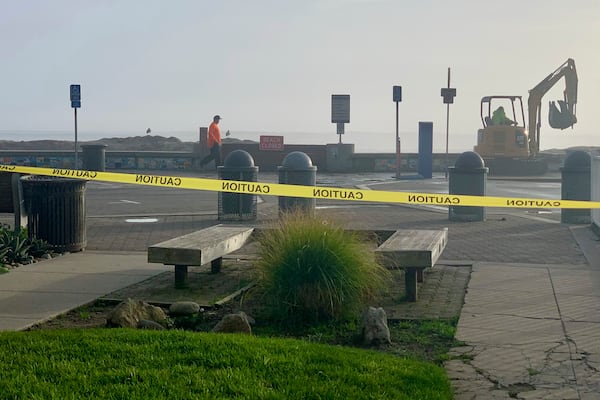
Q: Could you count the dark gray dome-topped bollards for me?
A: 4